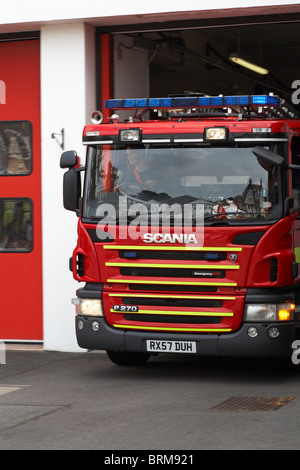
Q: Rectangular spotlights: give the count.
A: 2